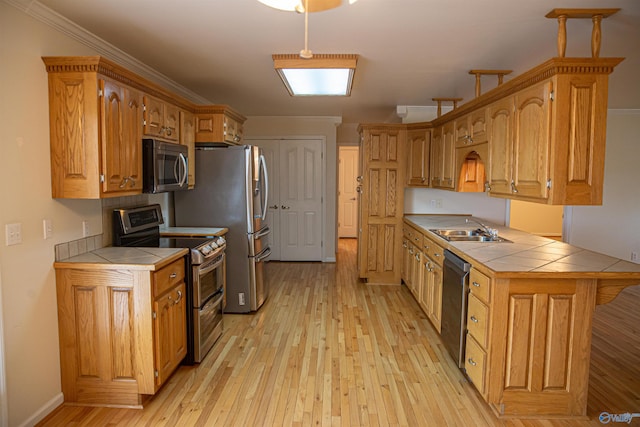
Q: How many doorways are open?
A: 2